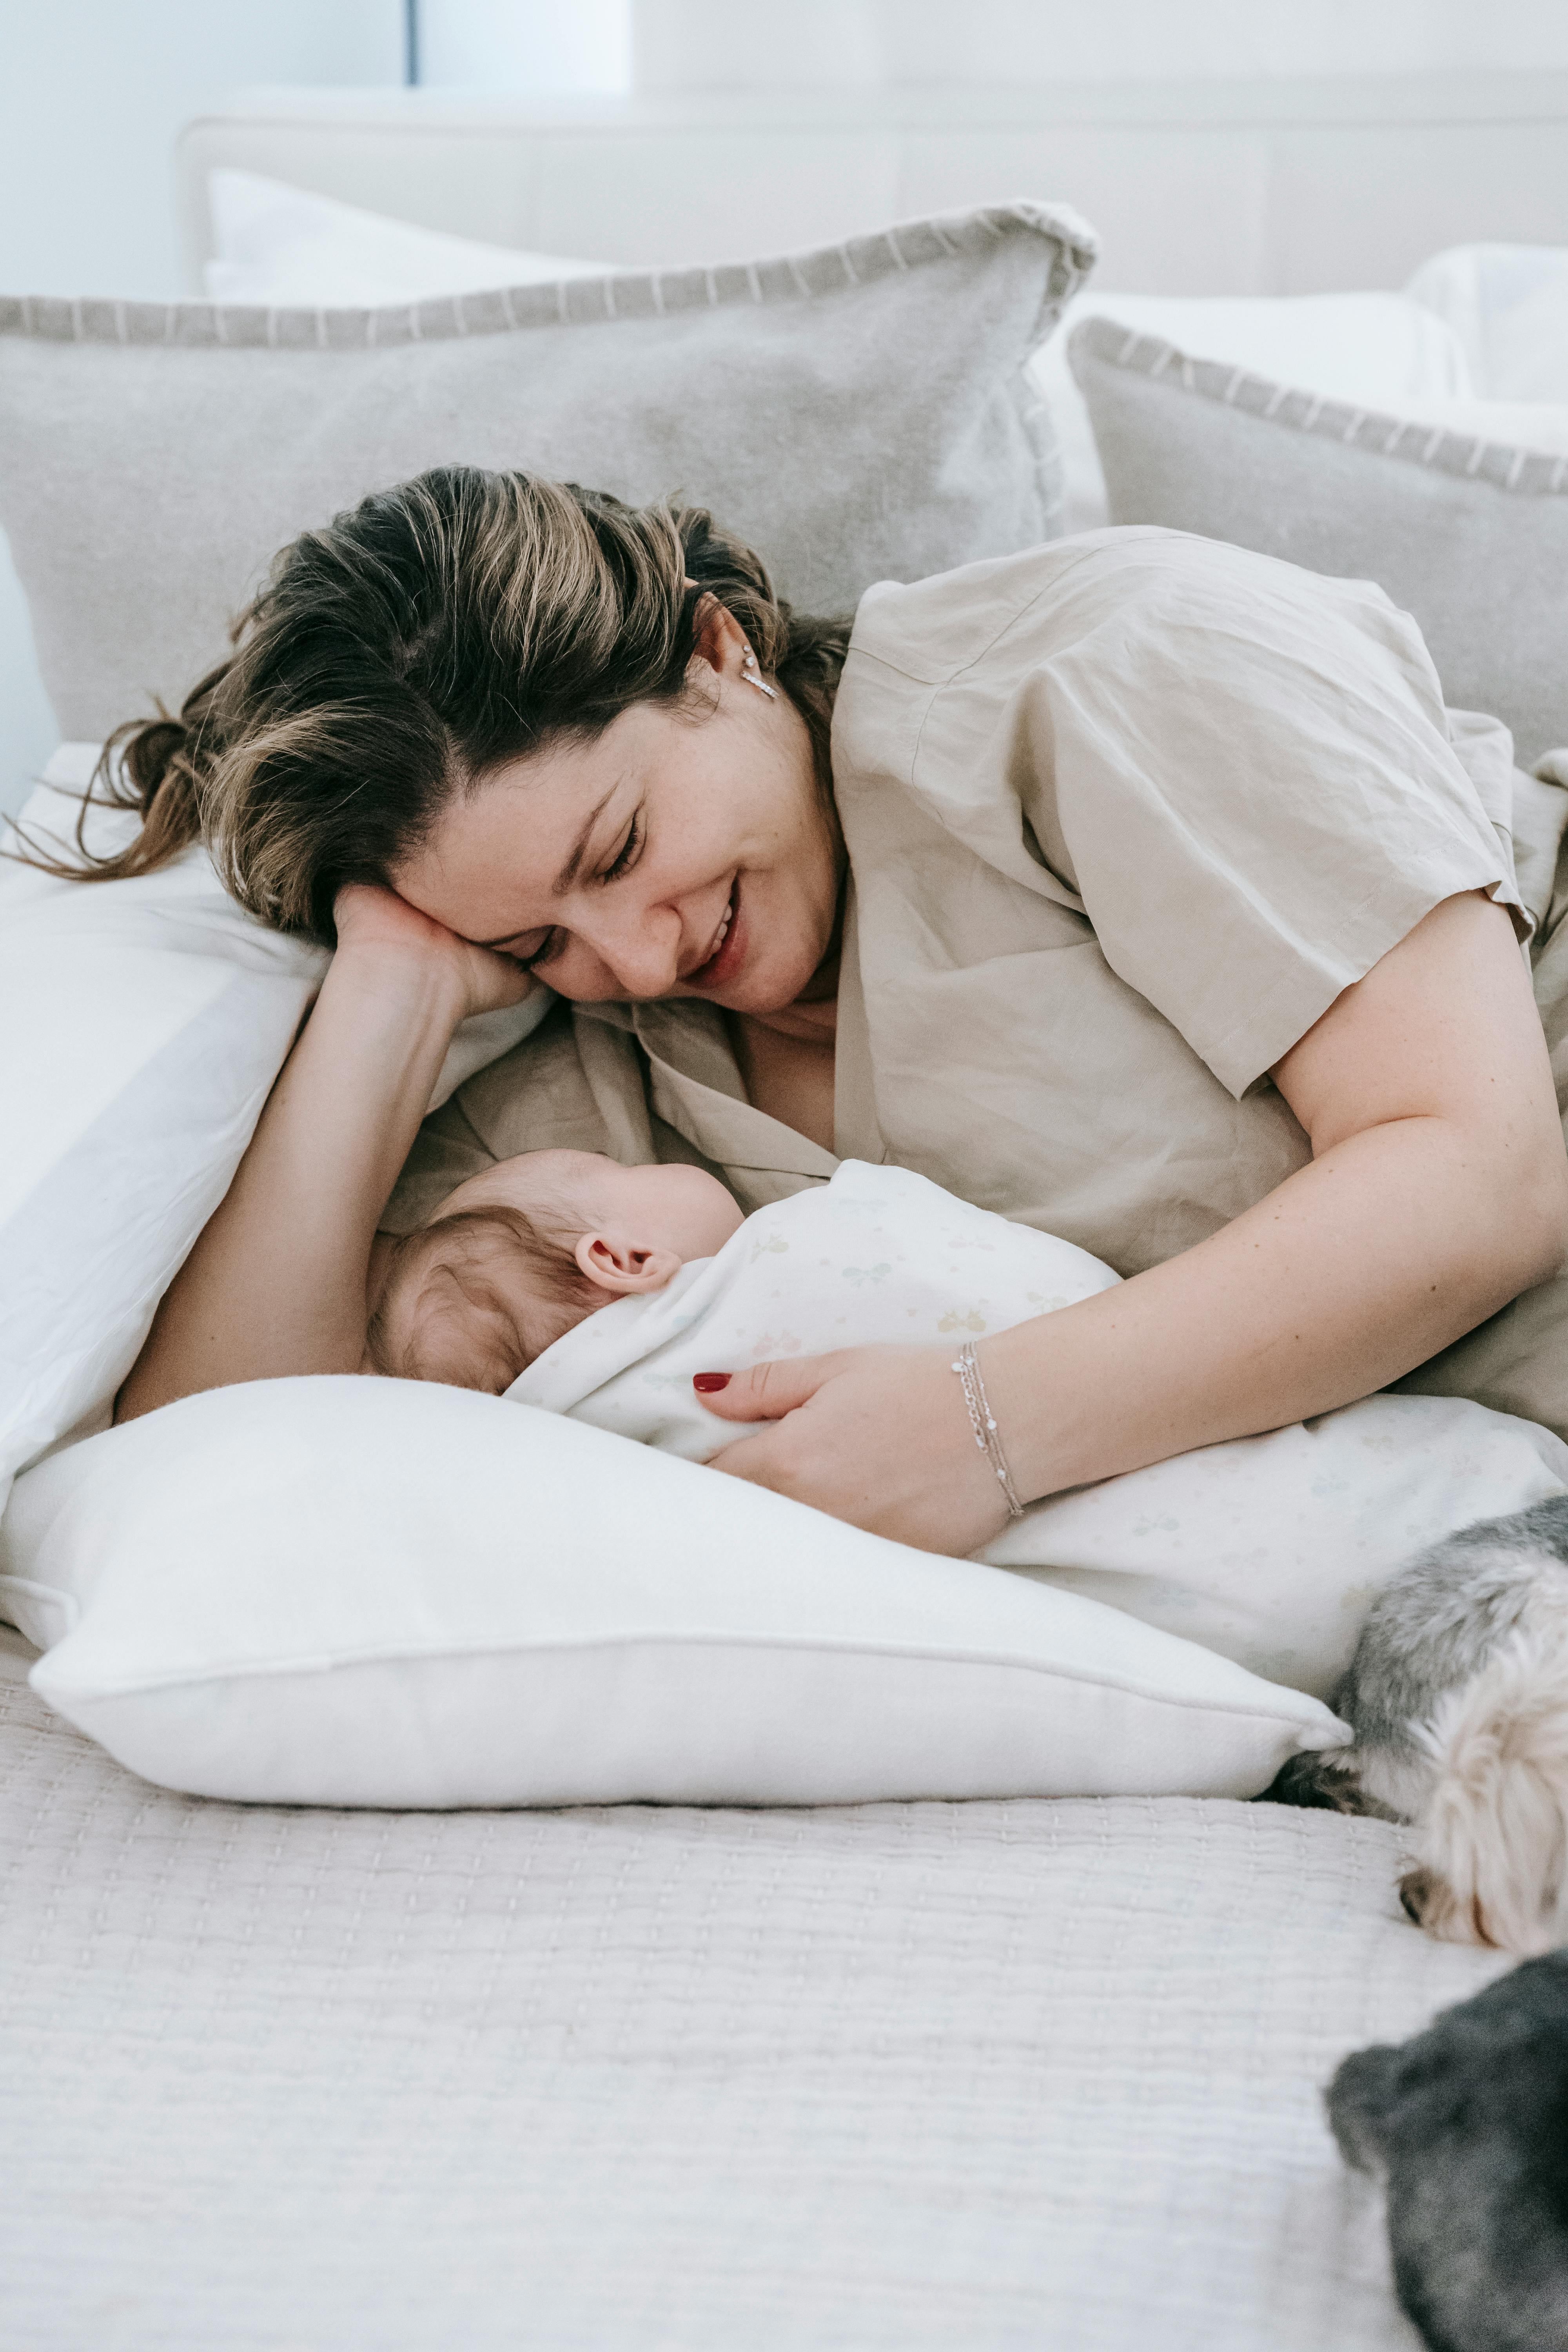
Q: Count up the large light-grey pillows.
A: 2